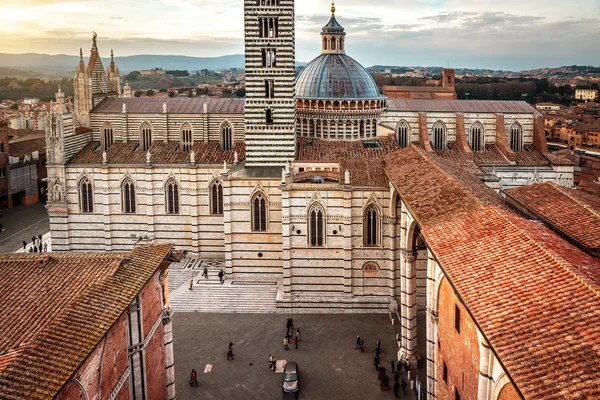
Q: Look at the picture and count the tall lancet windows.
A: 15